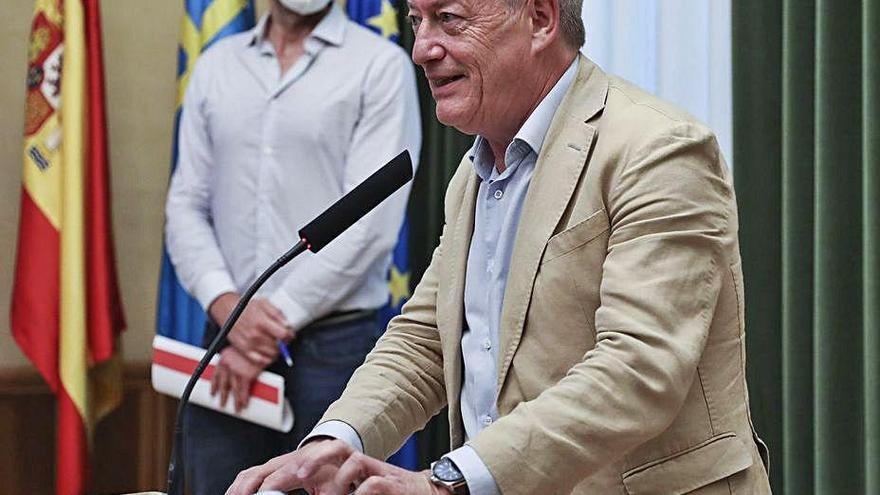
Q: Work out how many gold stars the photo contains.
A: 2